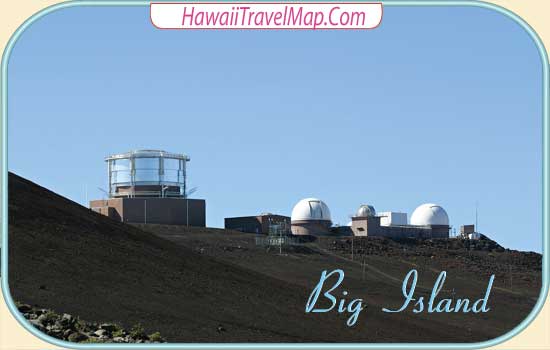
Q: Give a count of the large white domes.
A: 2